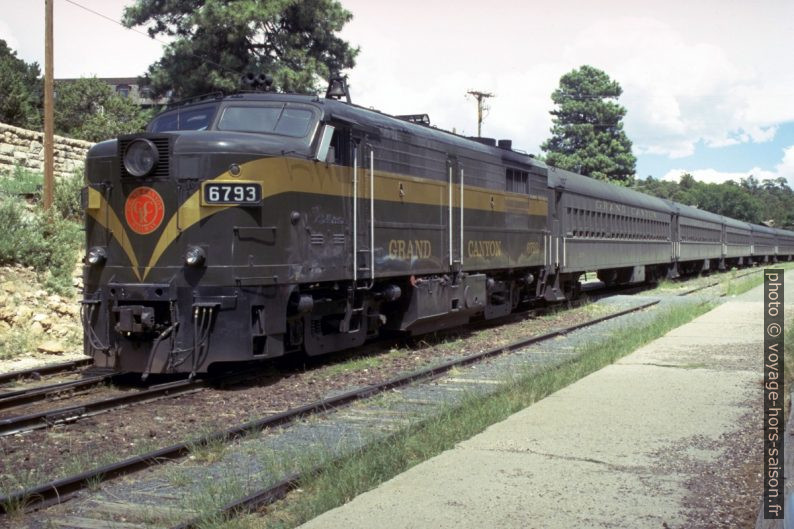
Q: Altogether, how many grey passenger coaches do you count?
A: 5